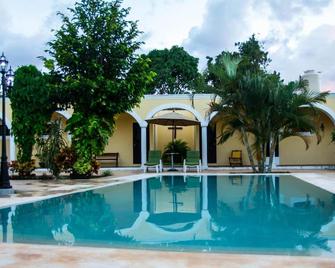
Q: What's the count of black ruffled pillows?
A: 0